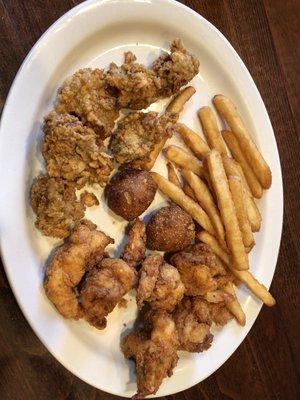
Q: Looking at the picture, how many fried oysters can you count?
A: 6